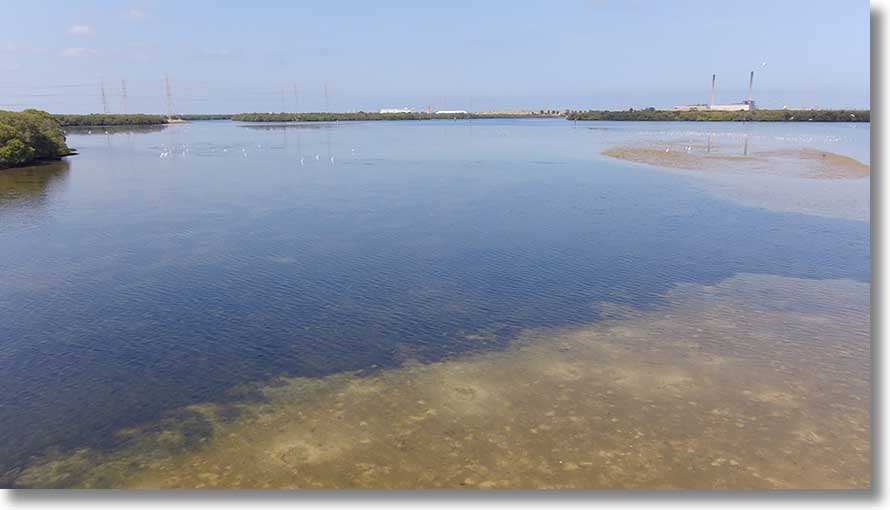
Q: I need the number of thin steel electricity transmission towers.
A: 6